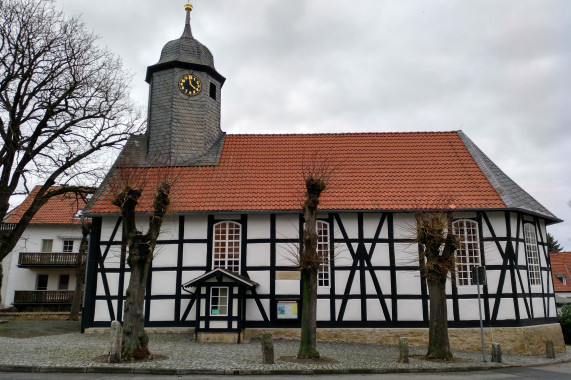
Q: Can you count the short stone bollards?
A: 5